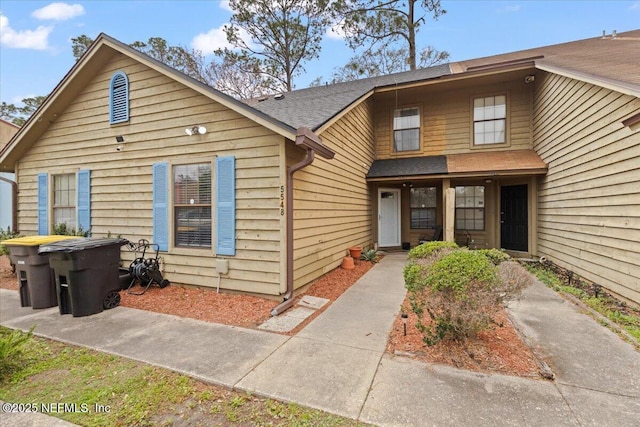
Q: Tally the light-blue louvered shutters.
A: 4